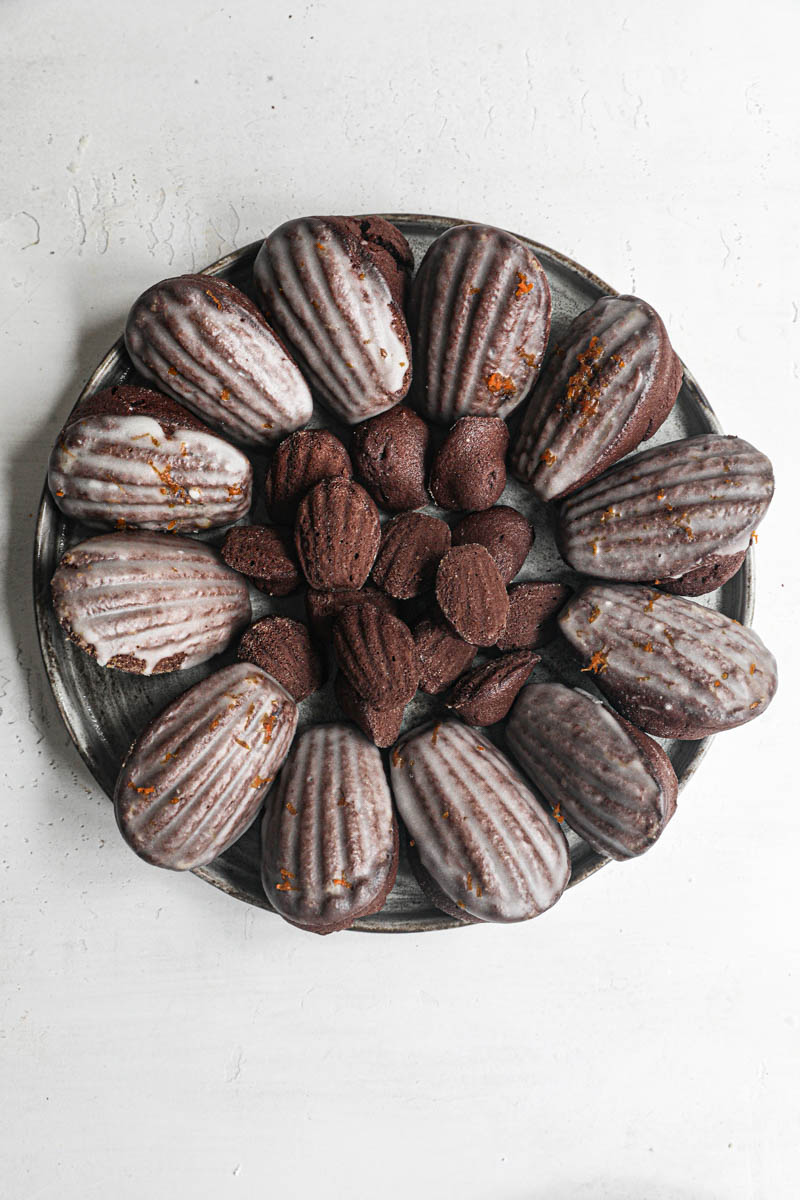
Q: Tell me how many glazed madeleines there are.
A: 12